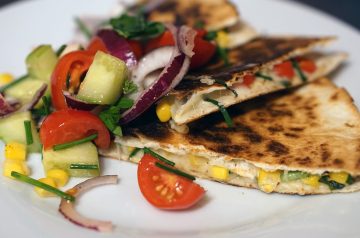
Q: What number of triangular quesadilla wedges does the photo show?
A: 3